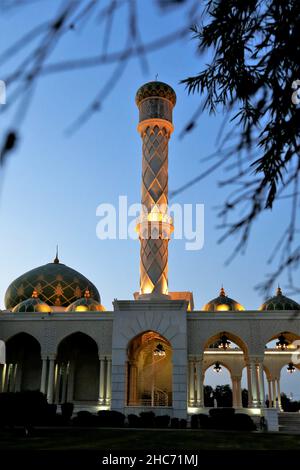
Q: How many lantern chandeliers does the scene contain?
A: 5